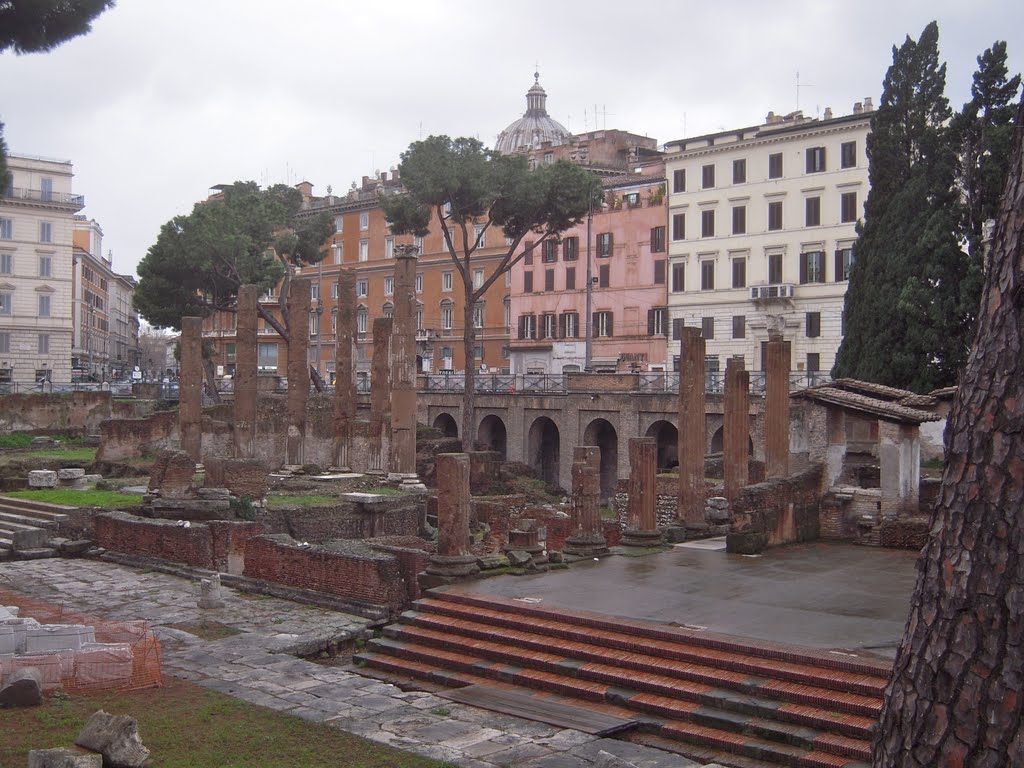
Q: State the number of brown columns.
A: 12